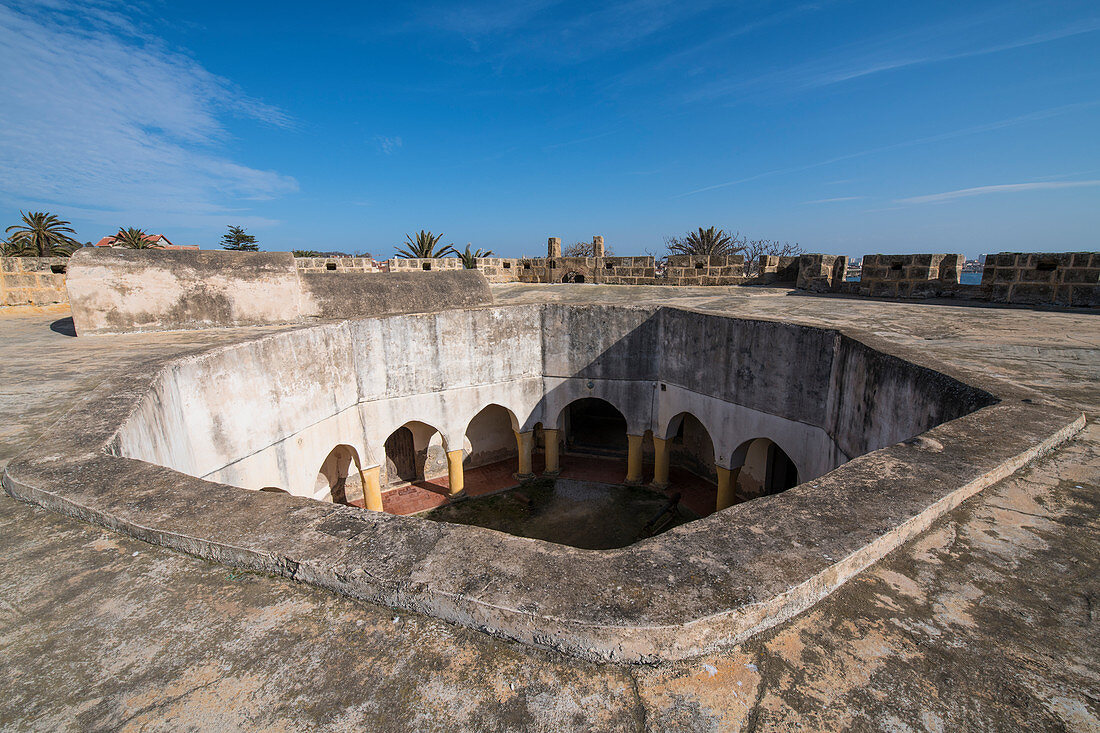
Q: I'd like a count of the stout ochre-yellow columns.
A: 7